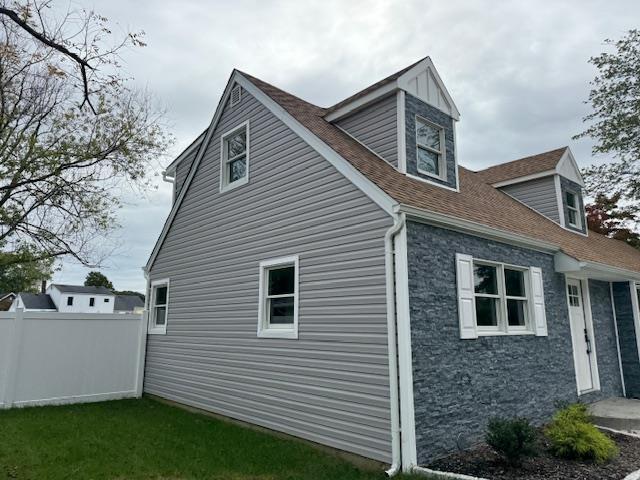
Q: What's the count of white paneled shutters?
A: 2